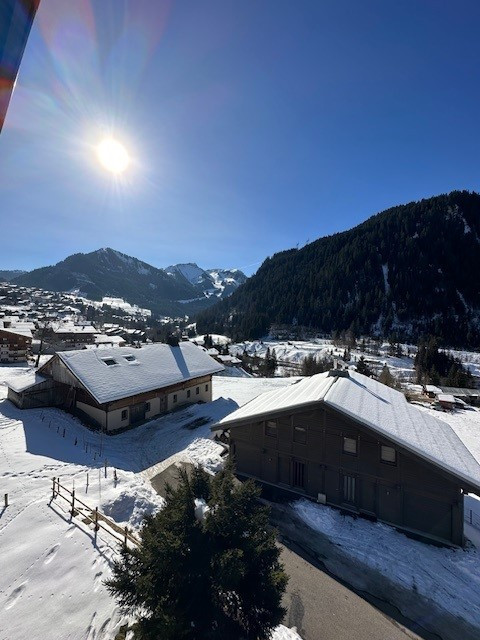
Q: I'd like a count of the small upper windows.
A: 4